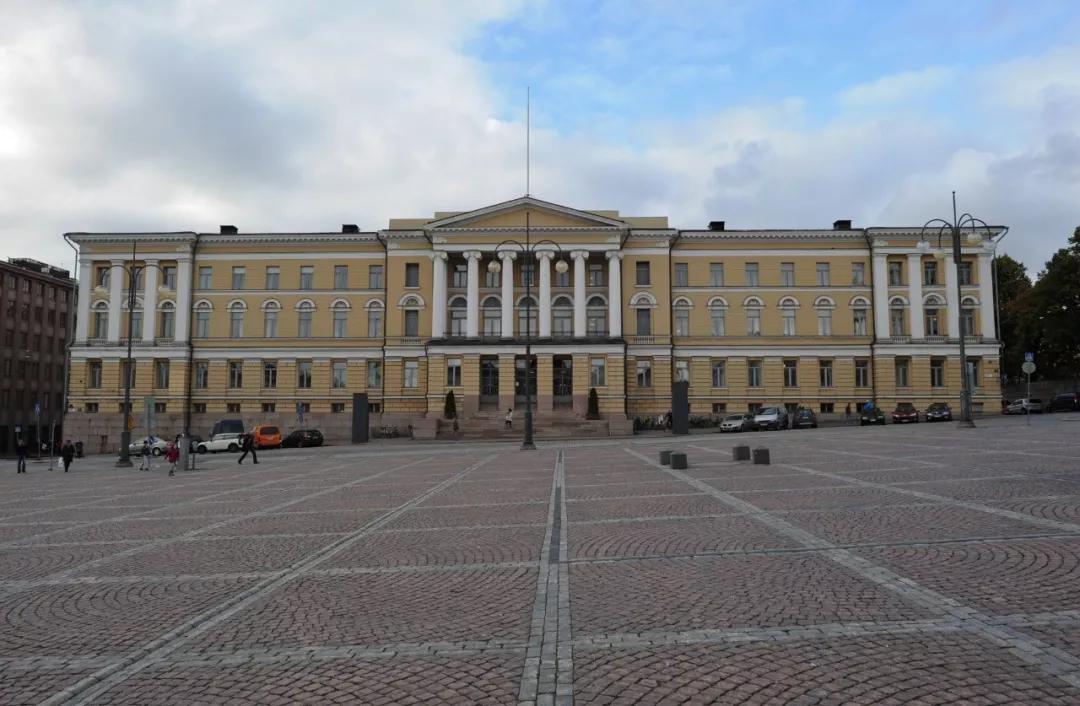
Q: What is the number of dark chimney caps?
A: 4